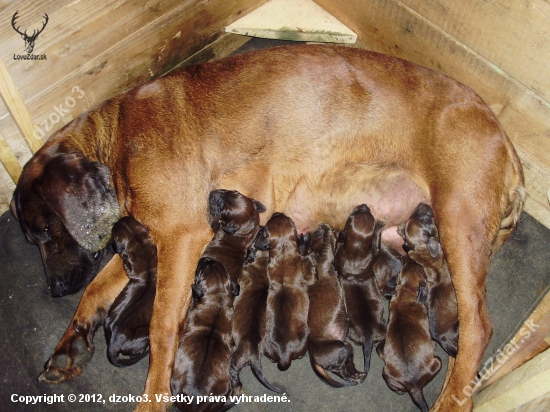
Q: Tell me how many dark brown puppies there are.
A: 10